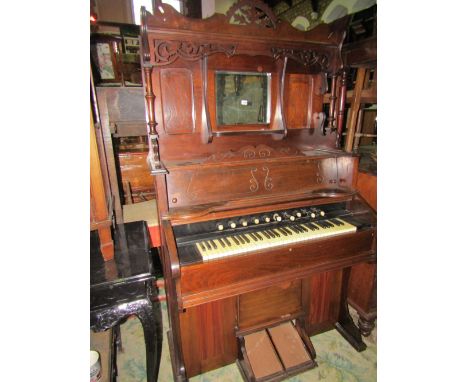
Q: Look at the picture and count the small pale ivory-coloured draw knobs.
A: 10